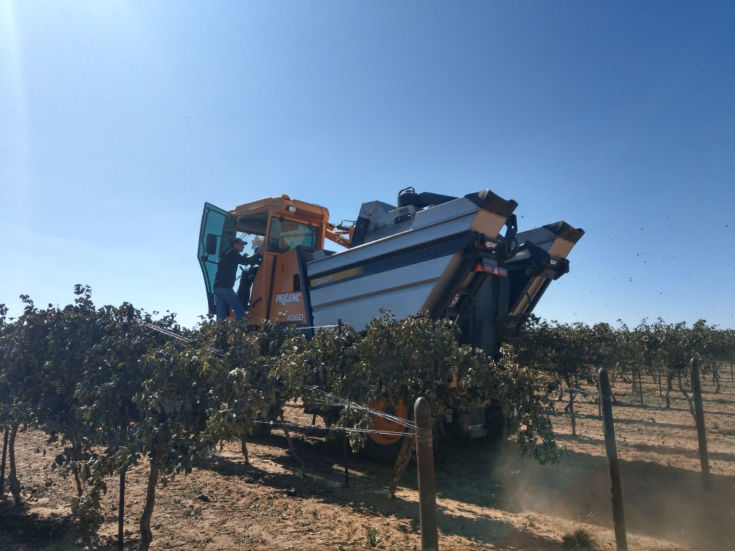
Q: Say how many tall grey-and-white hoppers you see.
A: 2